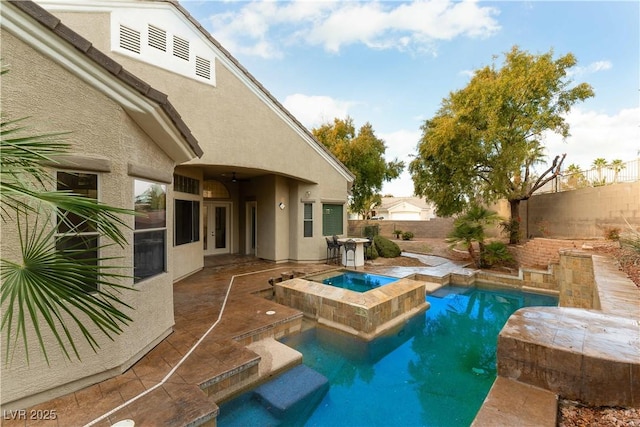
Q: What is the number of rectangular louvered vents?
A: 4